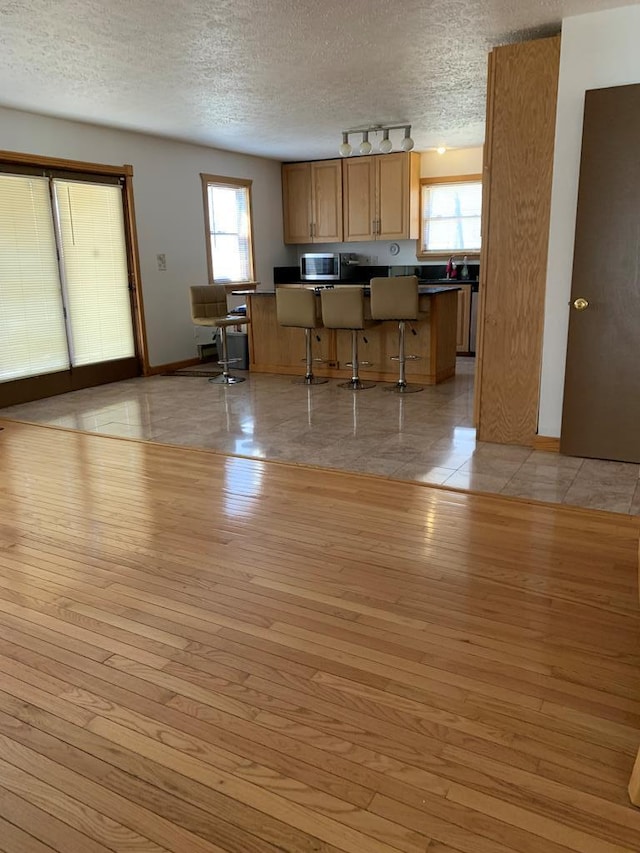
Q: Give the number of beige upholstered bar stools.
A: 4